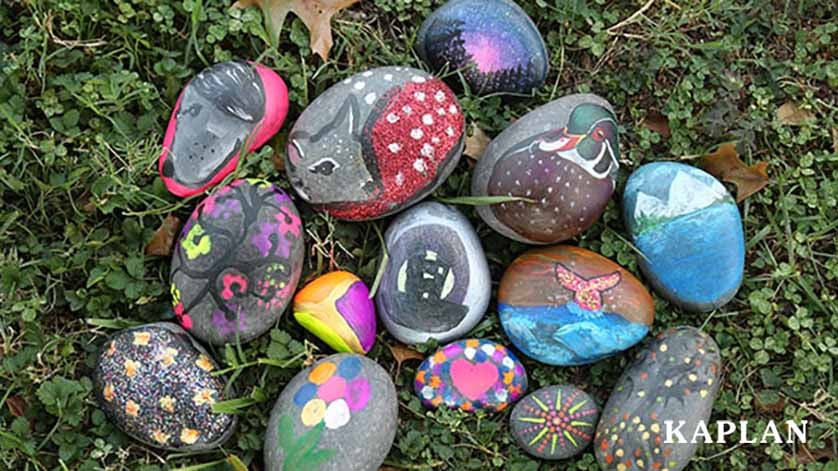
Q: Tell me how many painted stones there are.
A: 14